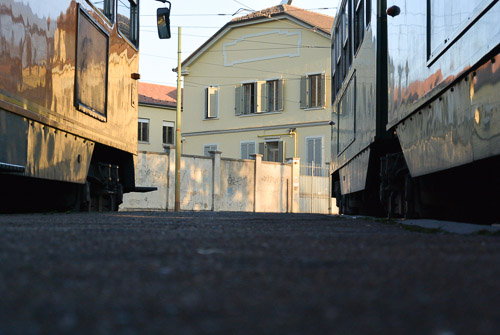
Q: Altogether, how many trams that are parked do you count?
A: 2